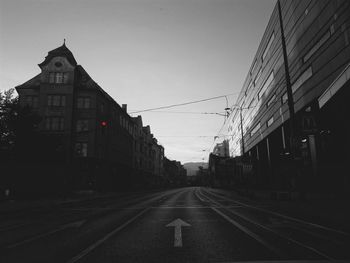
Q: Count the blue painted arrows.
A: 0